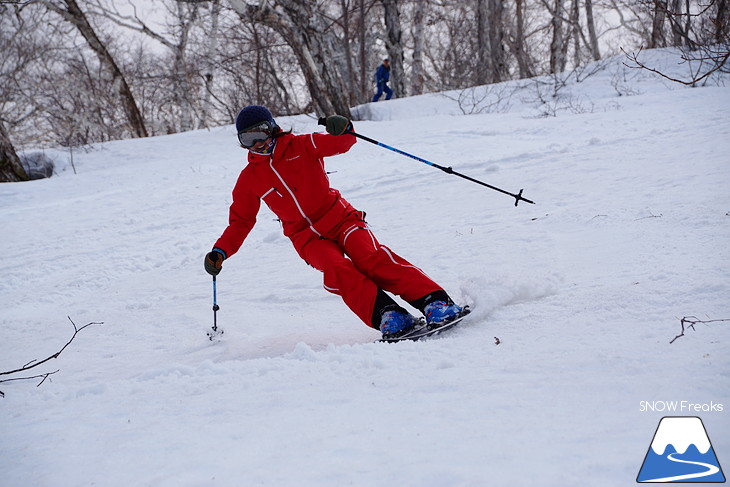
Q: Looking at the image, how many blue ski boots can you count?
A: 2